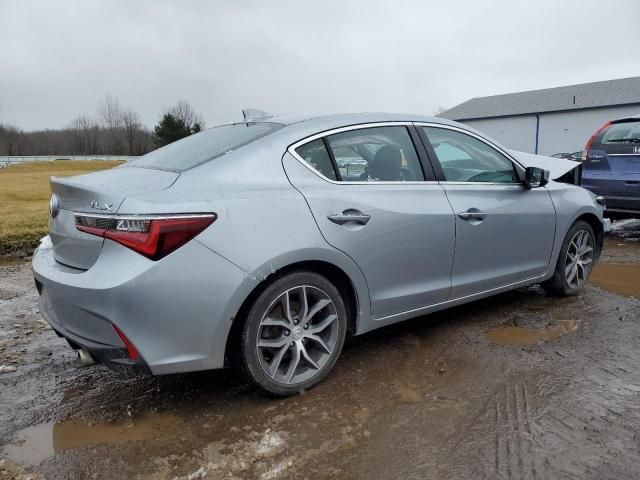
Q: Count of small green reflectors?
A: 0